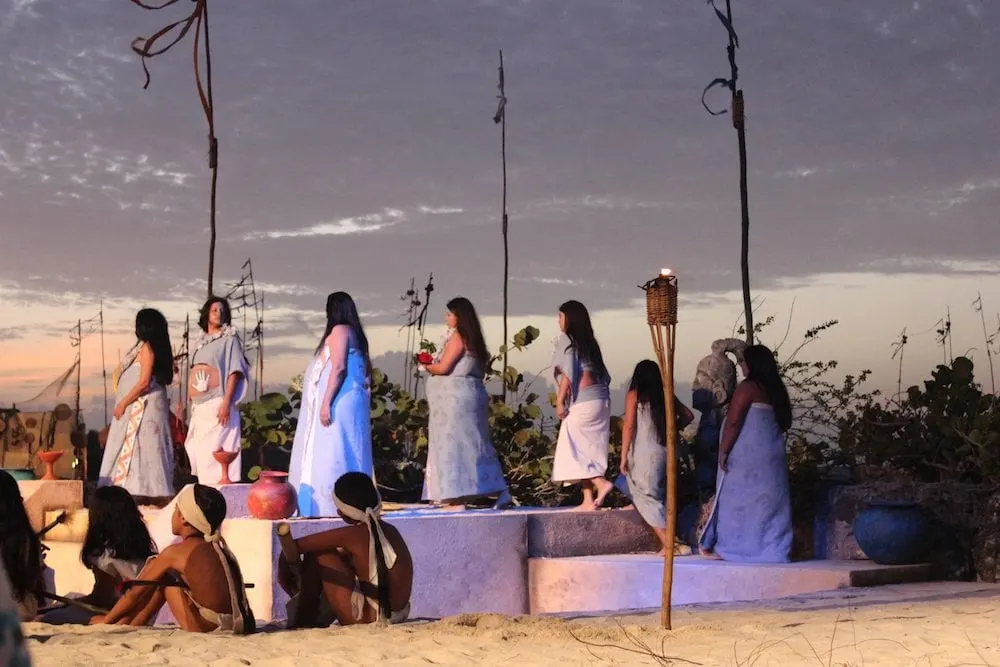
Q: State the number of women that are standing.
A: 7